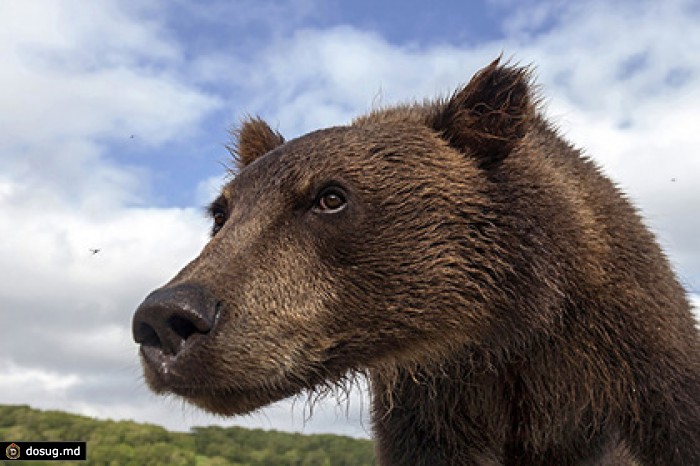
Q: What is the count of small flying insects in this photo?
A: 3